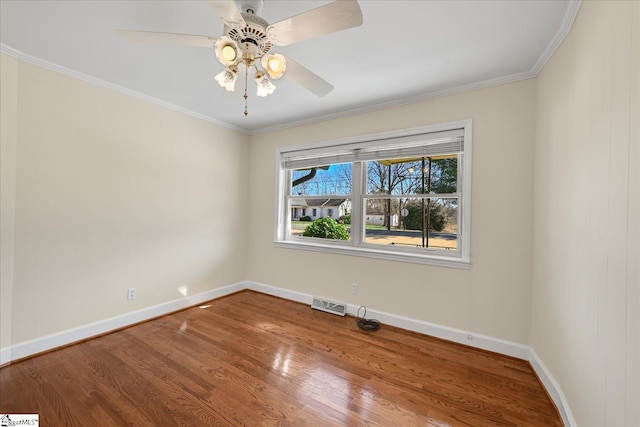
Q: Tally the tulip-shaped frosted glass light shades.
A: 4